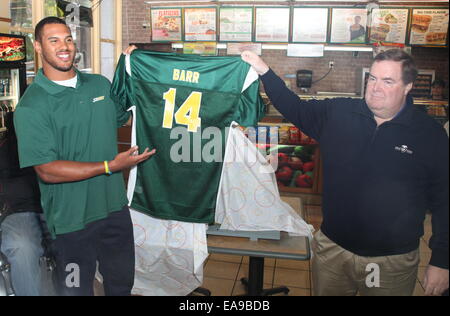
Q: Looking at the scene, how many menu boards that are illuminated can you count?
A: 8